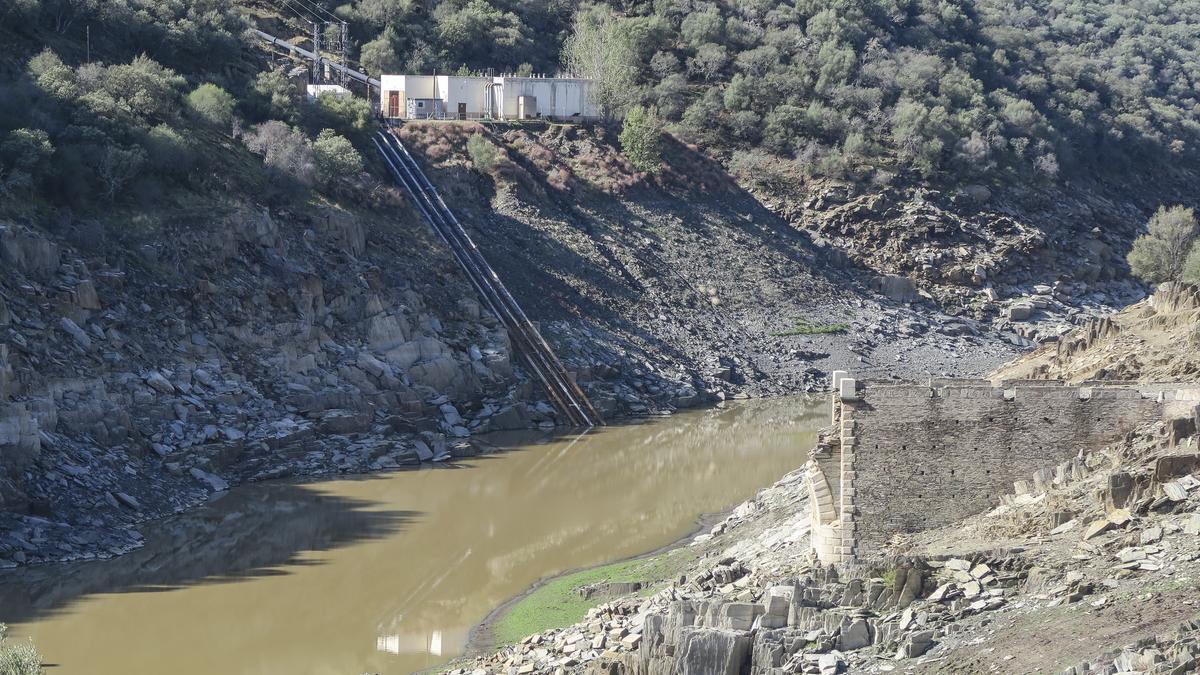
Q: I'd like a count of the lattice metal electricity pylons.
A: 2